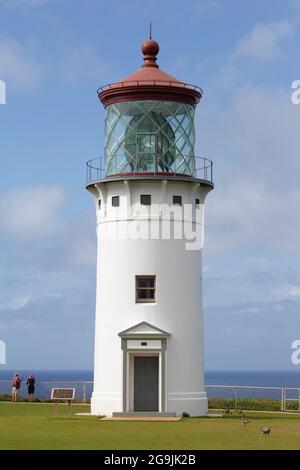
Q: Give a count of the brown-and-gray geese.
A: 4